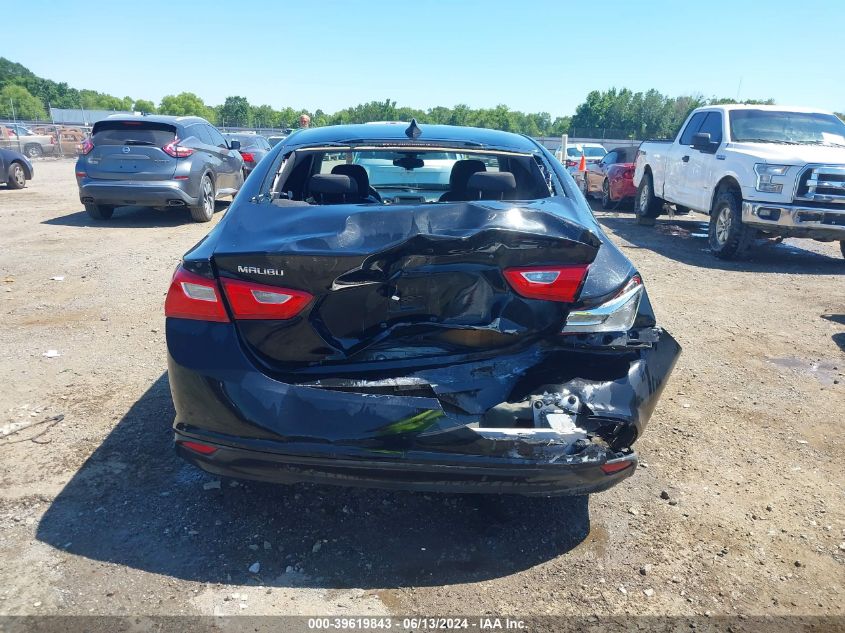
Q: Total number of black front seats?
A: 2